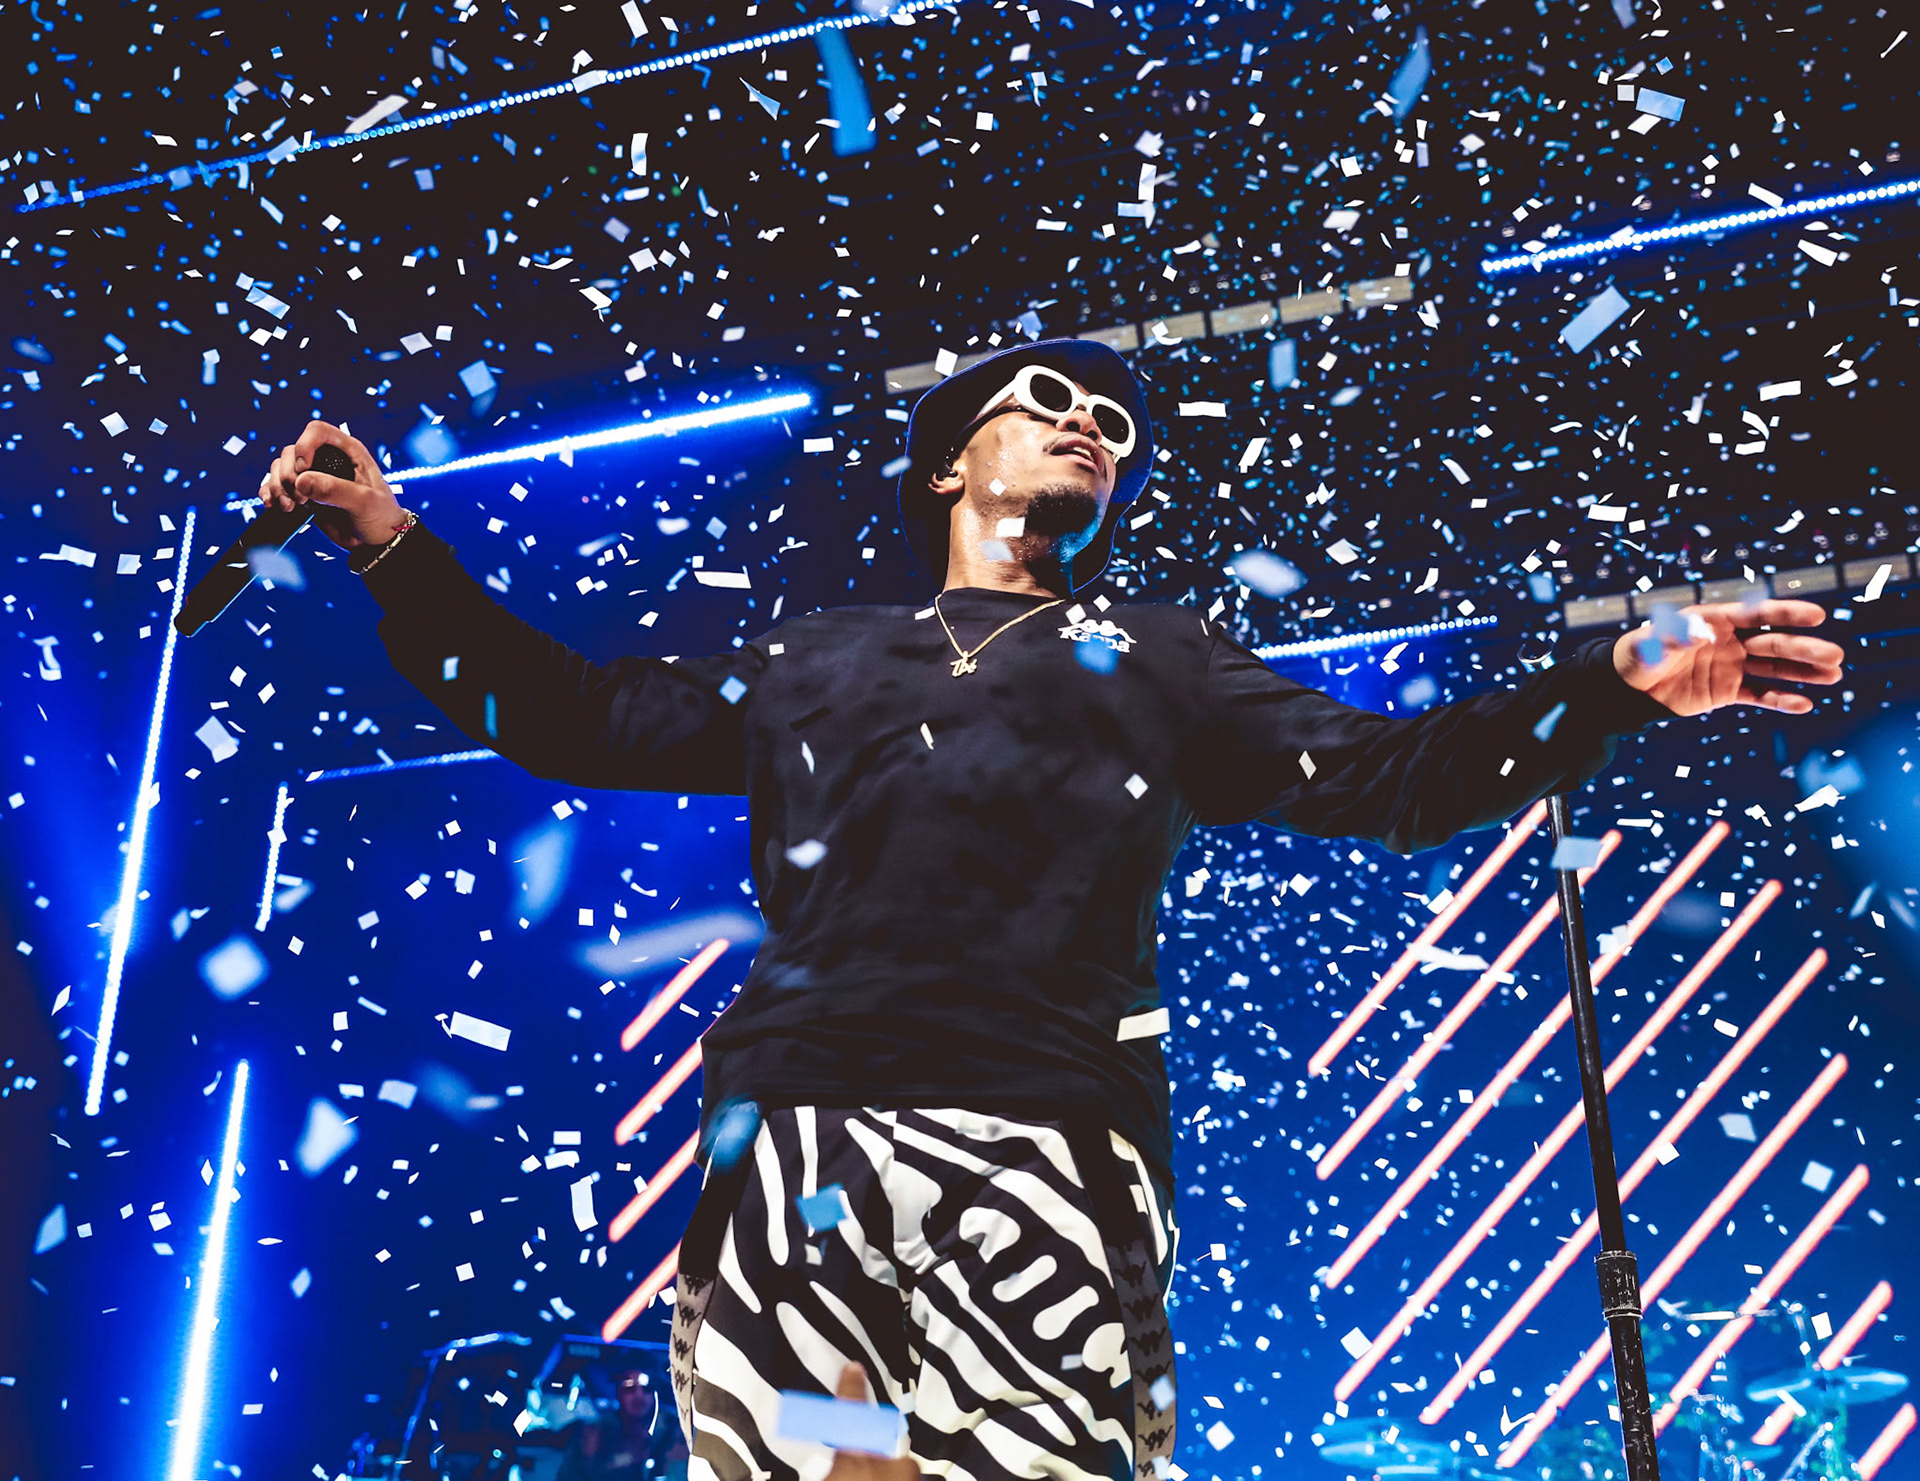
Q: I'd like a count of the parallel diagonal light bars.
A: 13